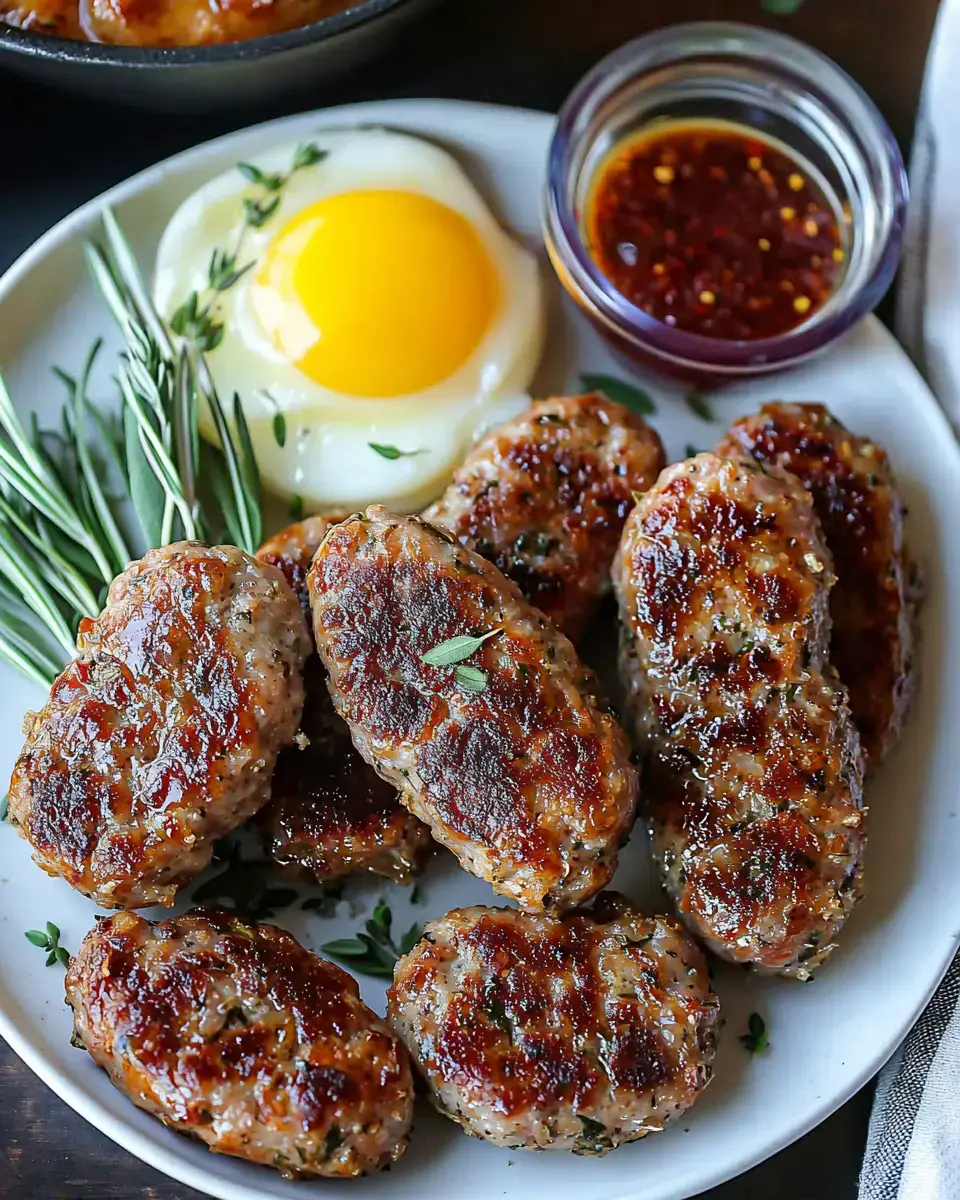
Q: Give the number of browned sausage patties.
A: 8